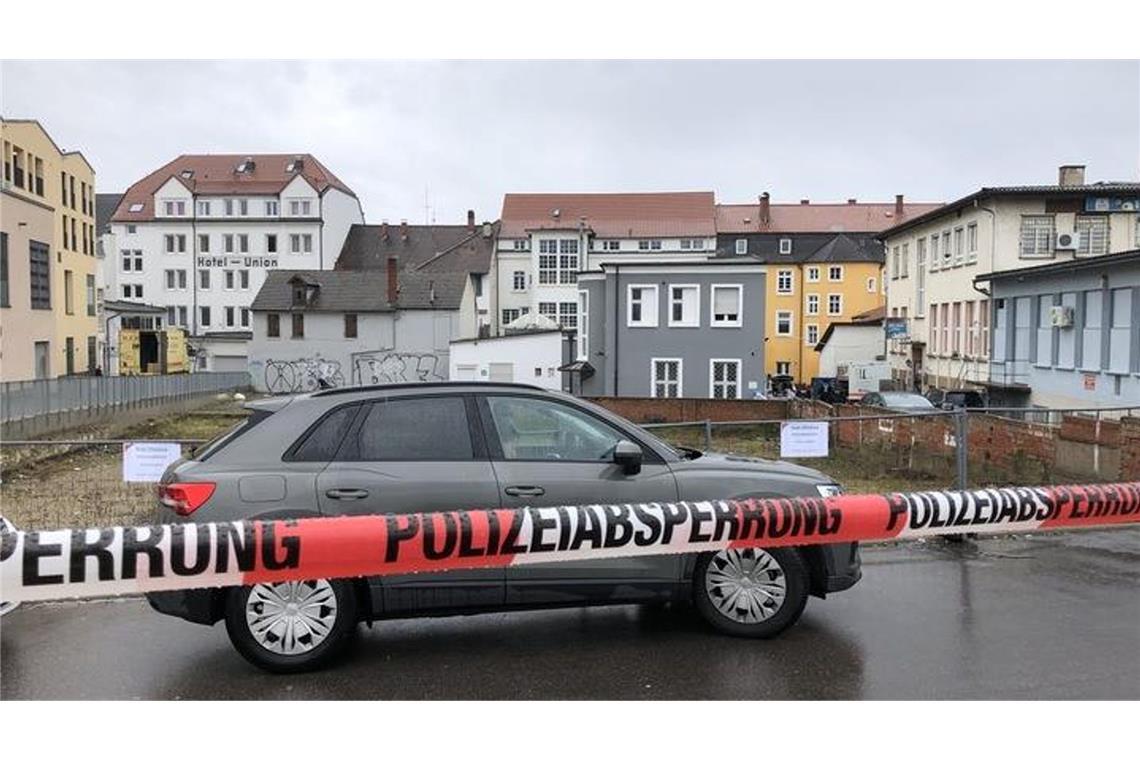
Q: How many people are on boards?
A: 0